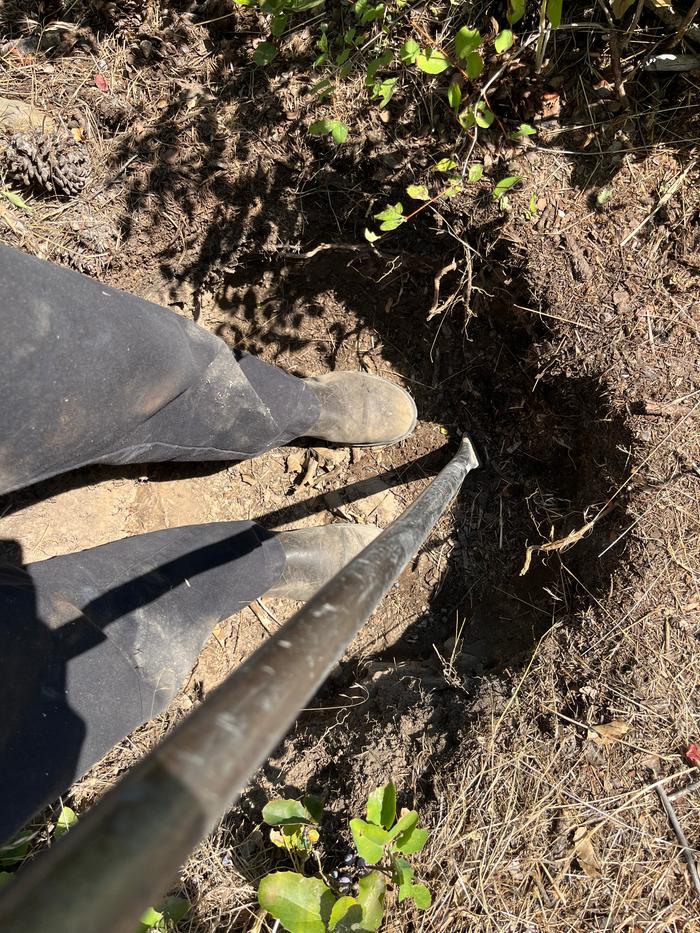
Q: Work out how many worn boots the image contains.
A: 2